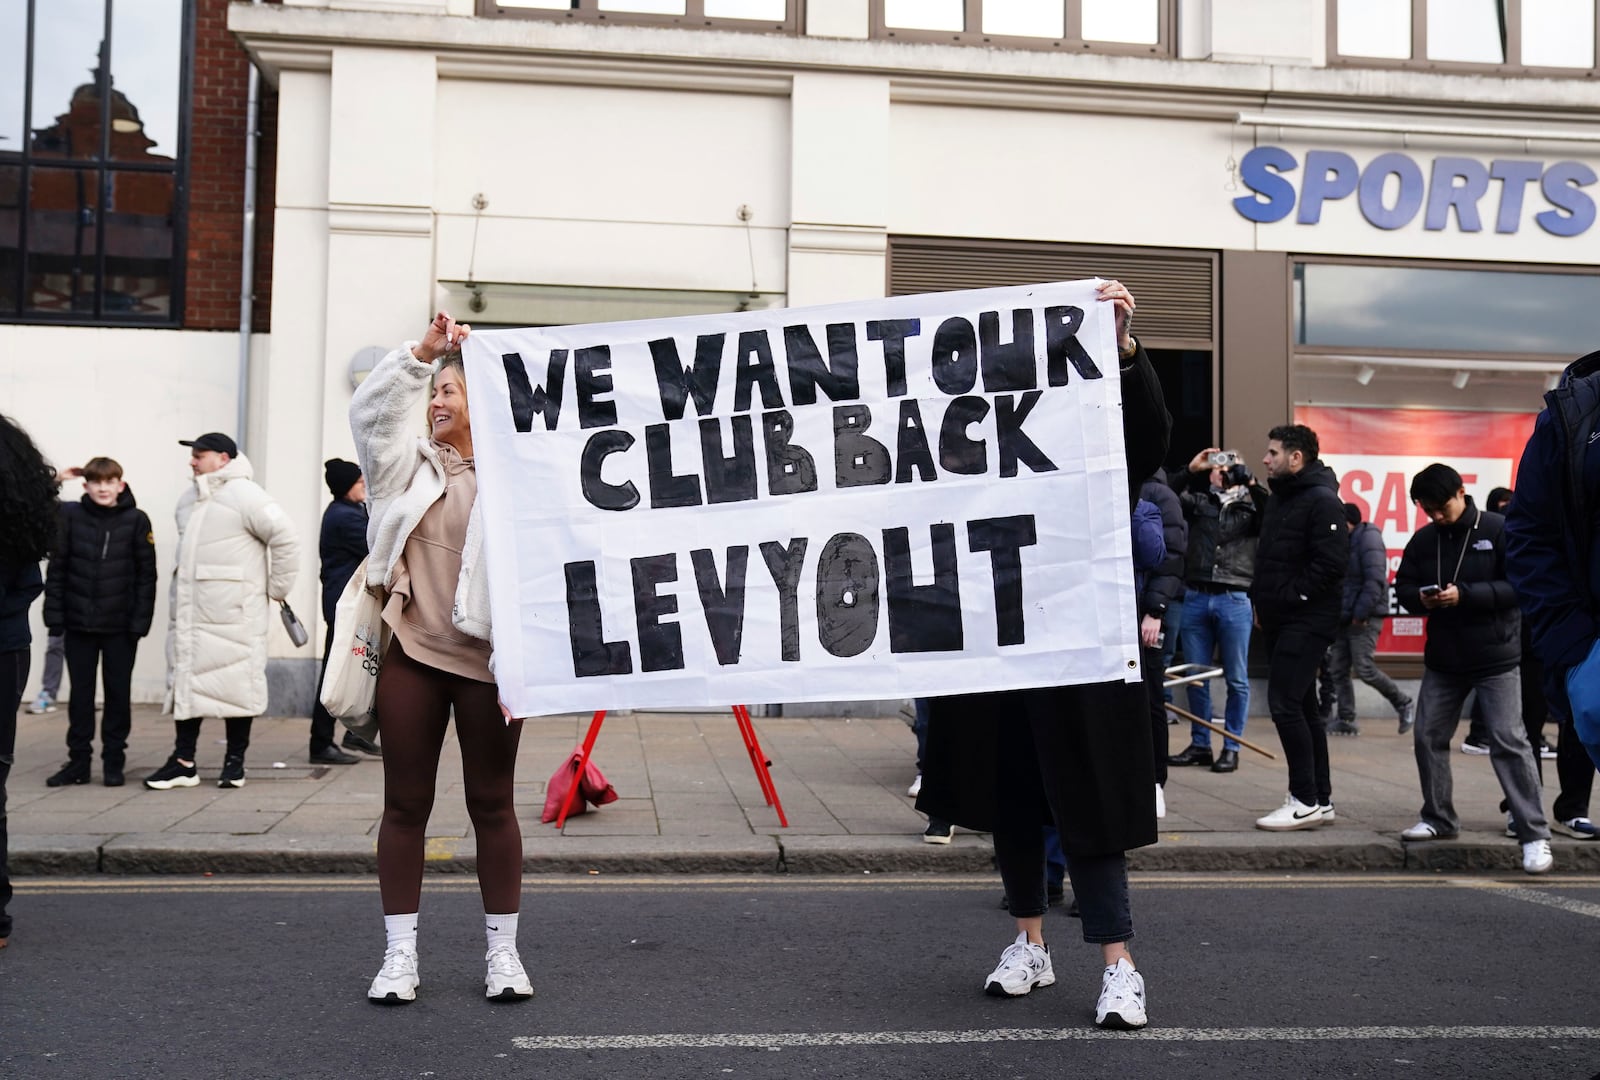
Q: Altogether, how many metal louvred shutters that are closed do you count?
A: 1